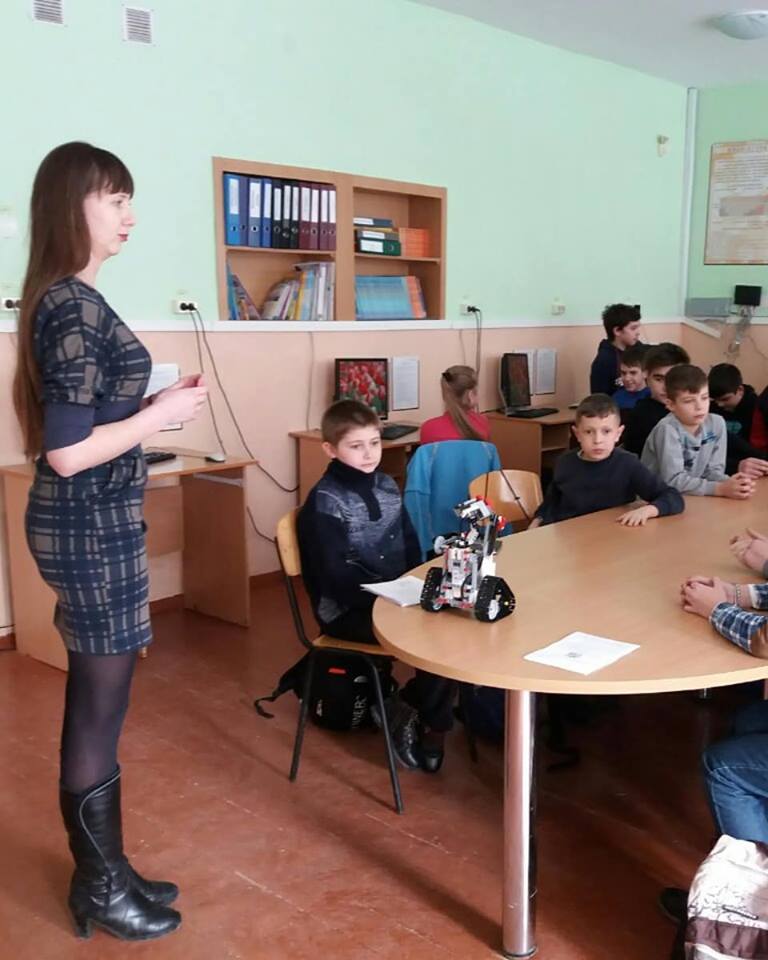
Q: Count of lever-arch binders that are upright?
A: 11